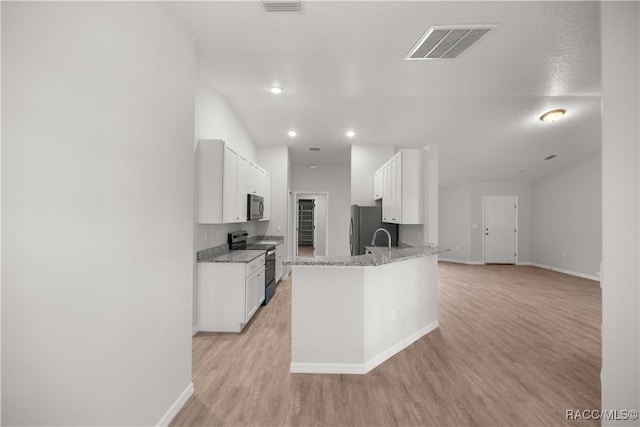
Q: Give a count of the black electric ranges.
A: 1